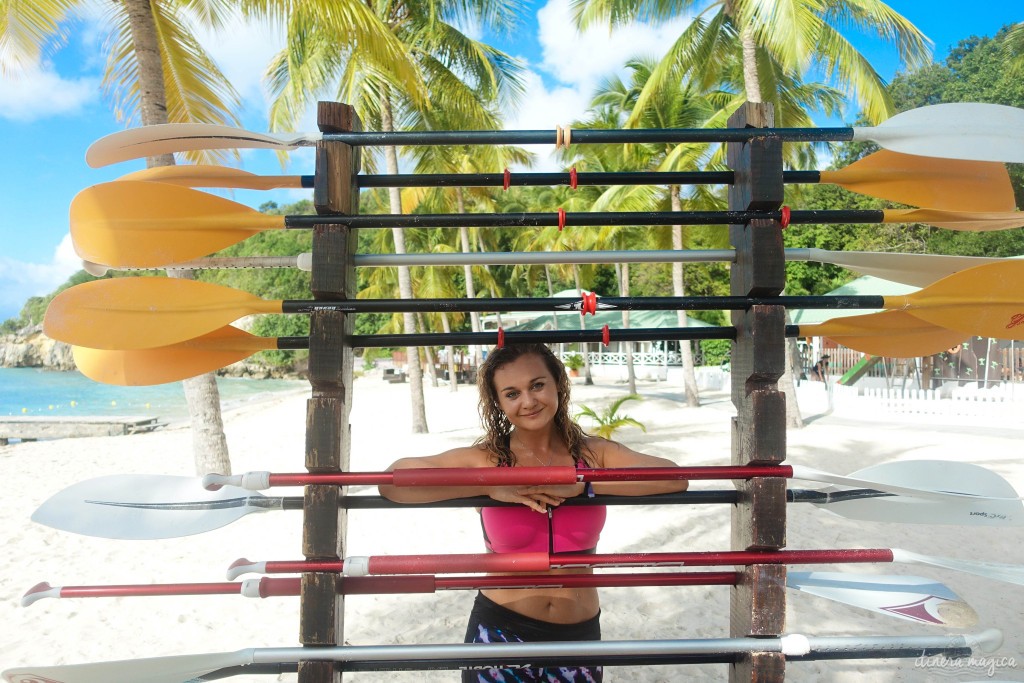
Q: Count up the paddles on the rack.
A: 12